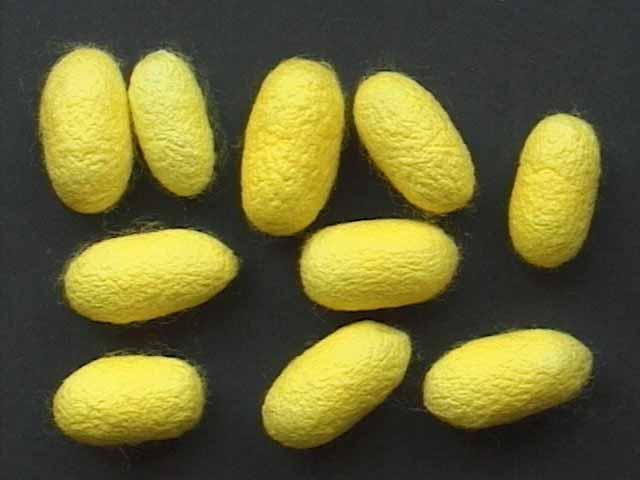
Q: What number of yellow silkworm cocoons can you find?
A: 10